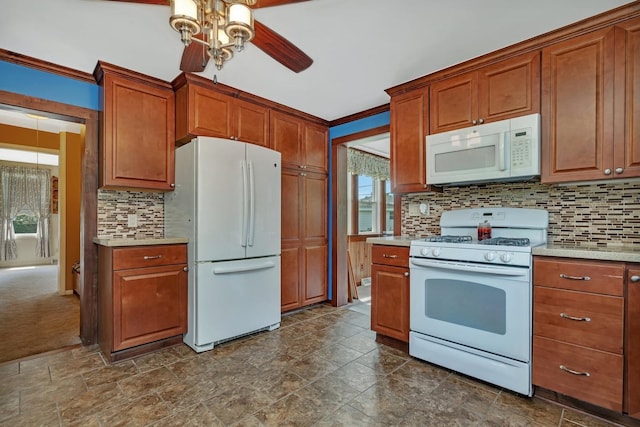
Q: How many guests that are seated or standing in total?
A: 0